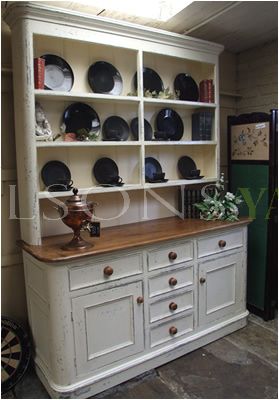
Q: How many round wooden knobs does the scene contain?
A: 8